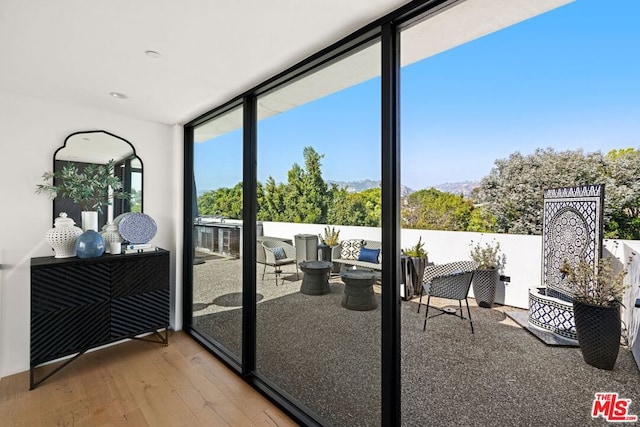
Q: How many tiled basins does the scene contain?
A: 1